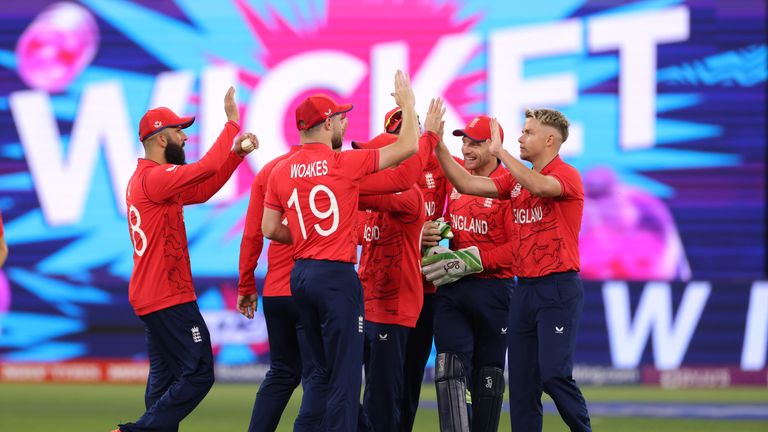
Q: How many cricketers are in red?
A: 7